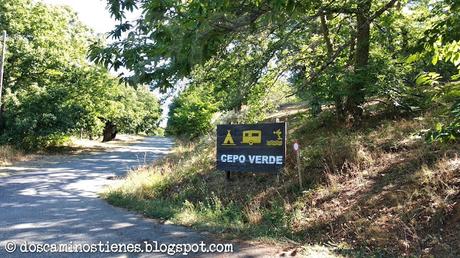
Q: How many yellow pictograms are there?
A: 3